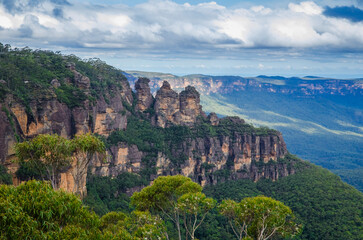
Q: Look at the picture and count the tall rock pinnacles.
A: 3